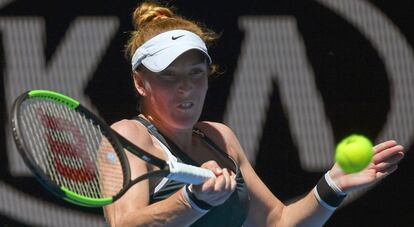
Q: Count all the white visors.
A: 1